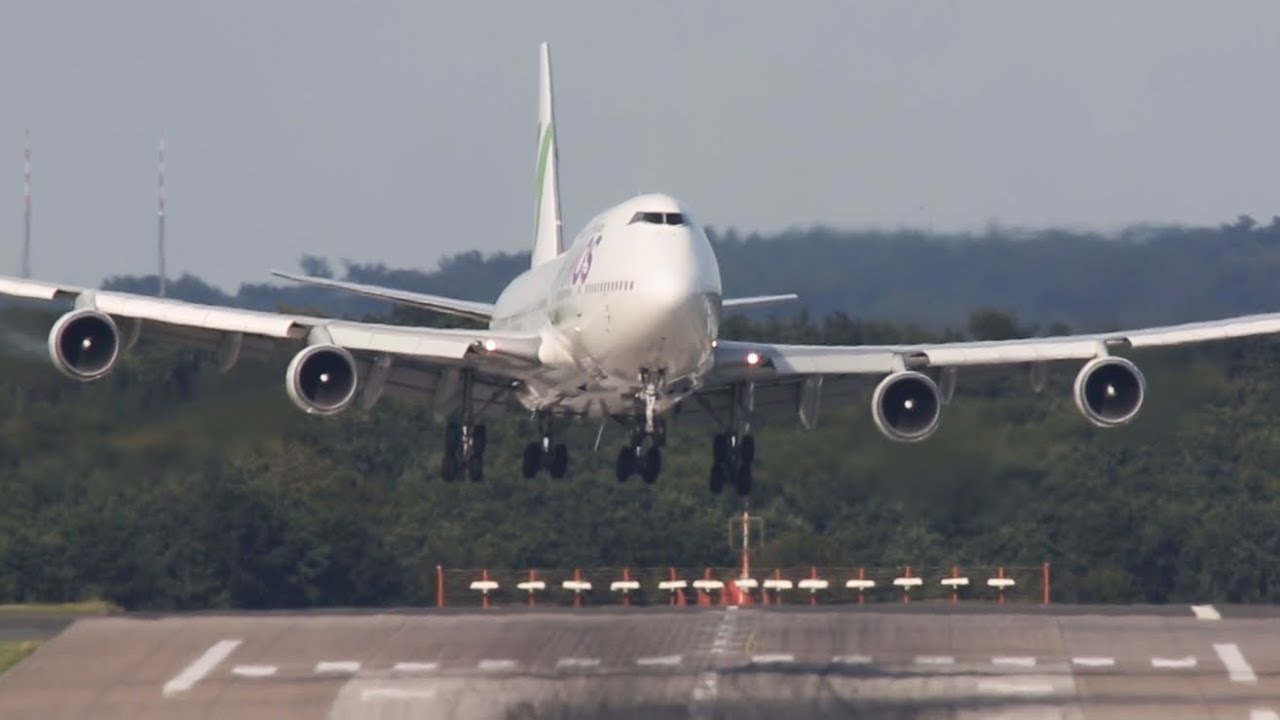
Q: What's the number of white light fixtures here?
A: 13